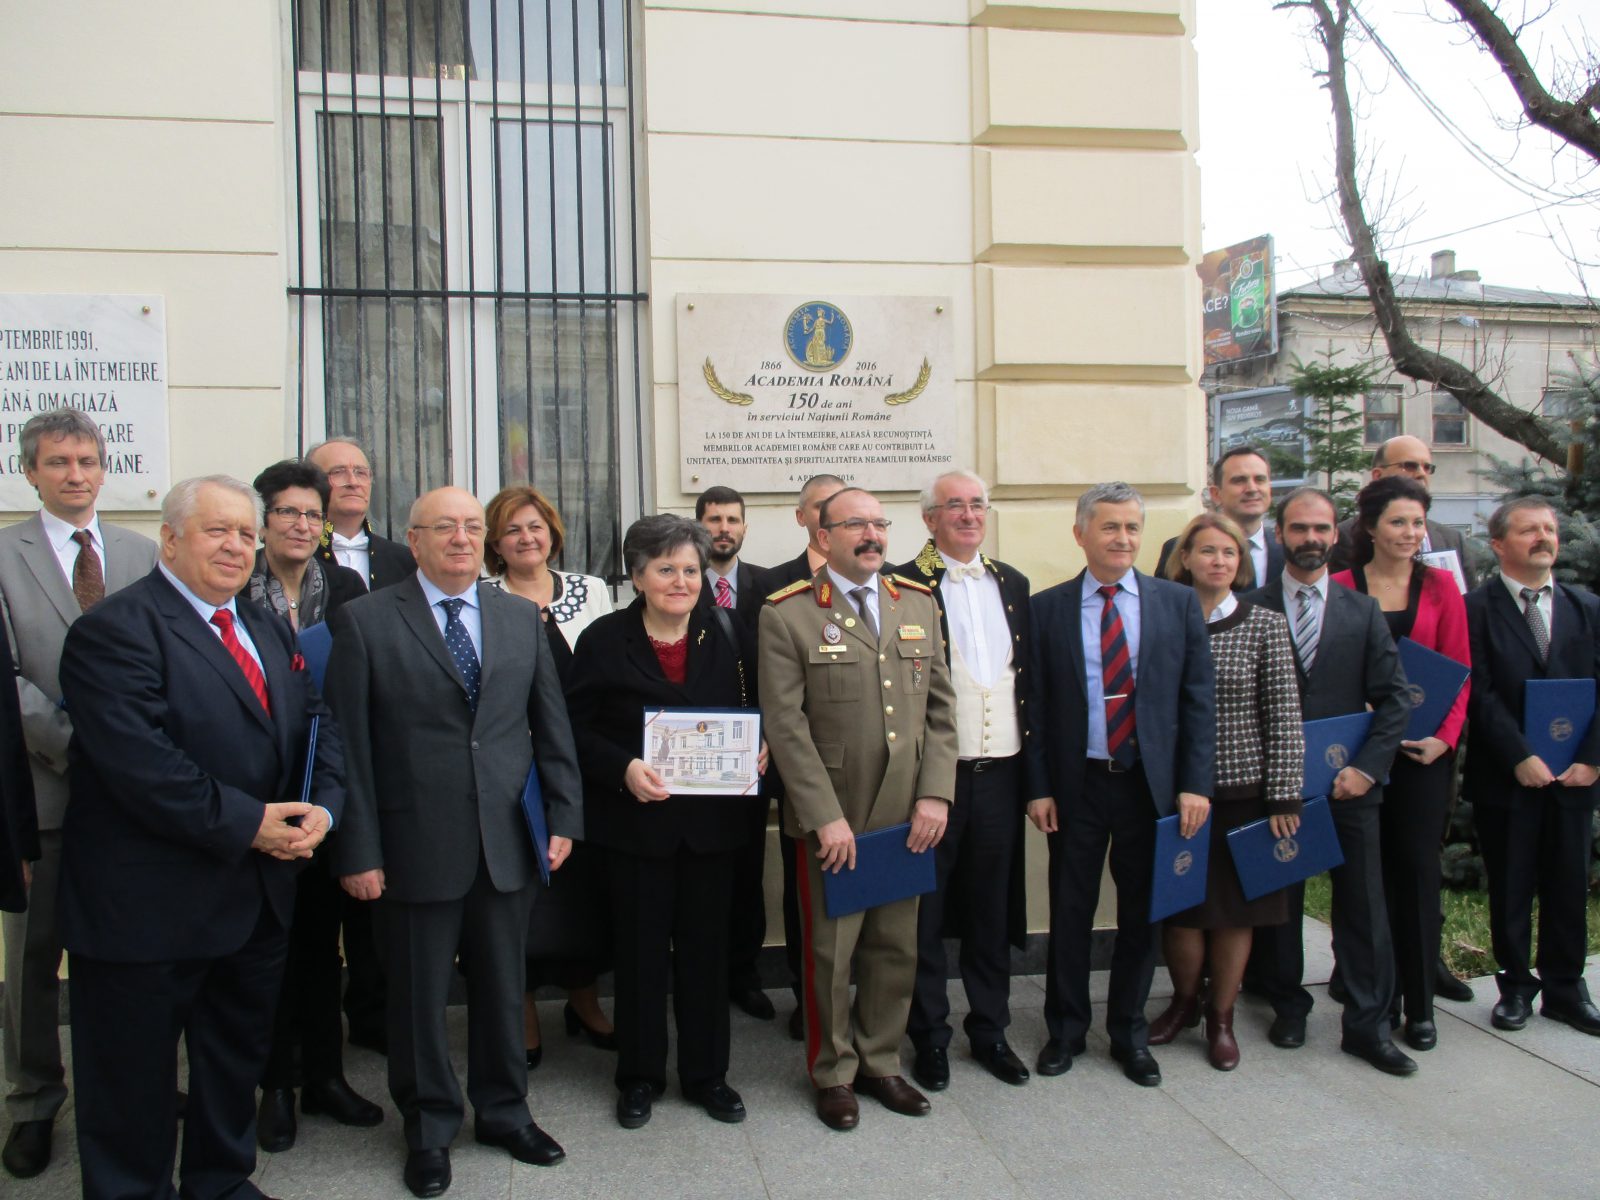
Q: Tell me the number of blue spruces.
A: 1